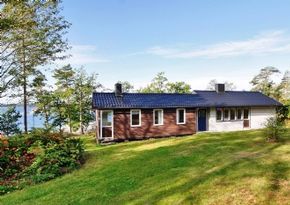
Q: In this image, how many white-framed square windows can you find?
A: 3